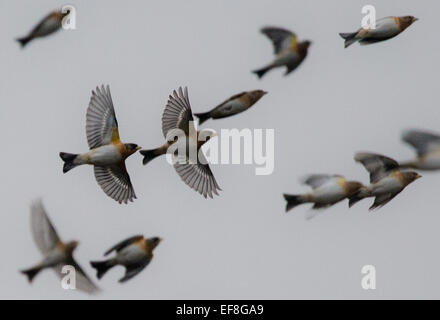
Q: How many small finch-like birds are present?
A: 11